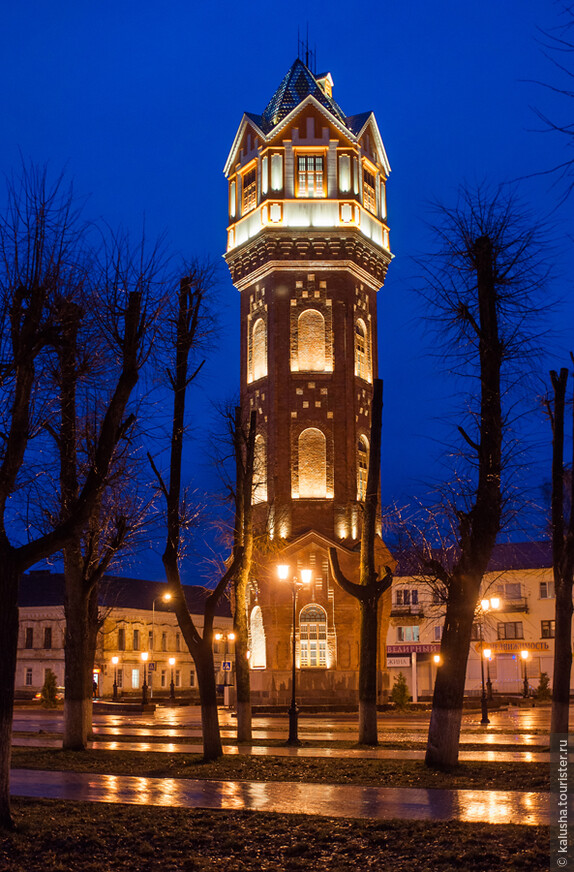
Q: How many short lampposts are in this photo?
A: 6